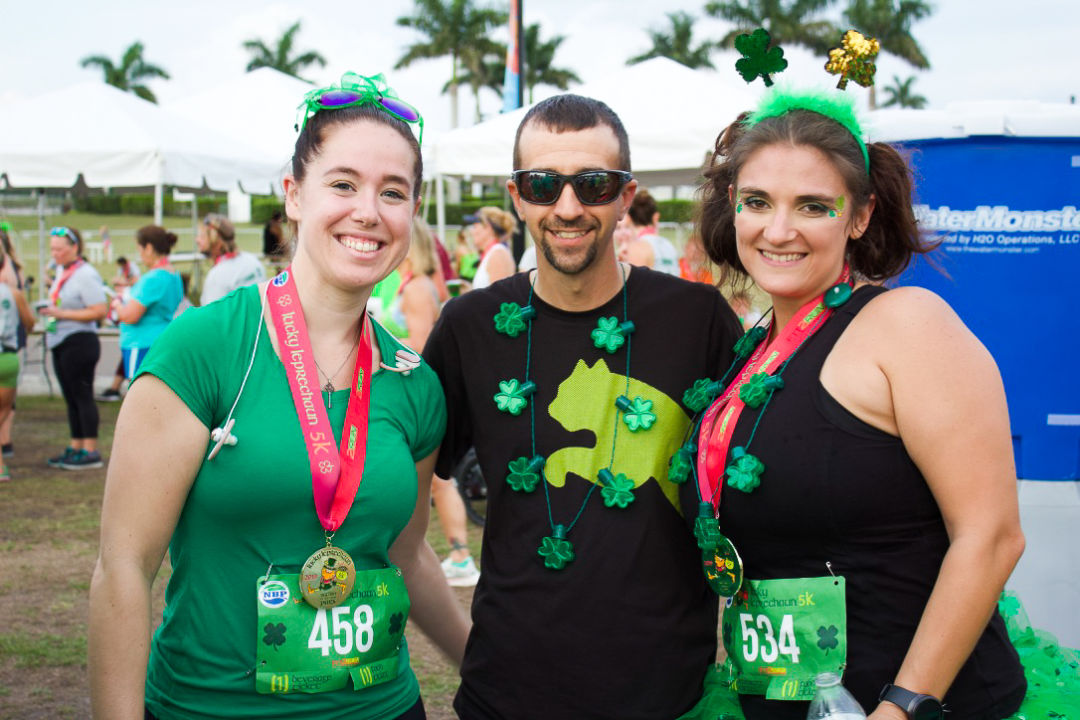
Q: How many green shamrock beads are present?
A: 13